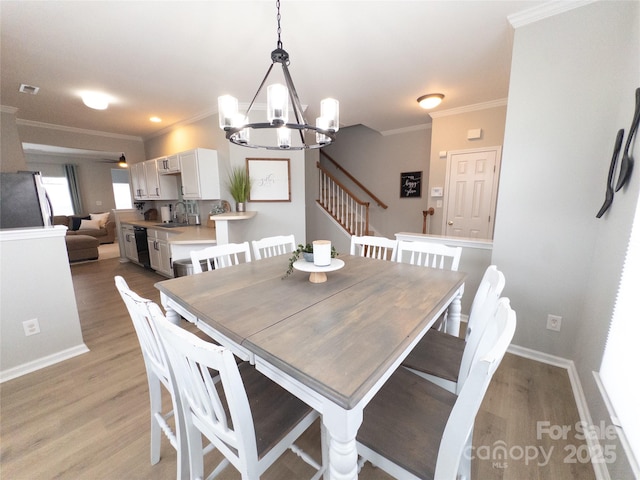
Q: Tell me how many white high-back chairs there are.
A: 8